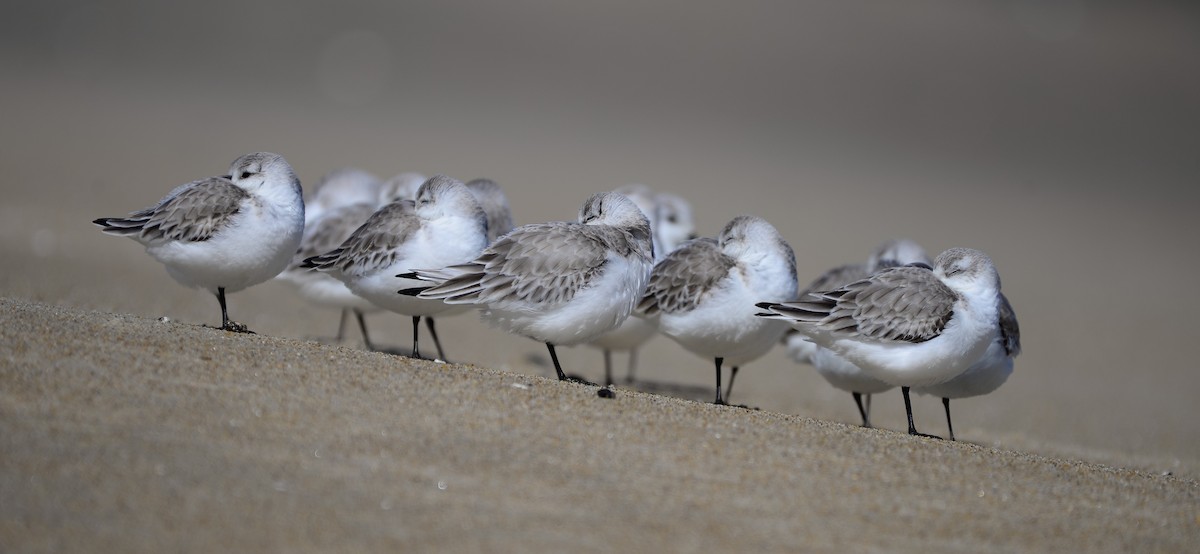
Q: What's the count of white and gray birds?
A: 12